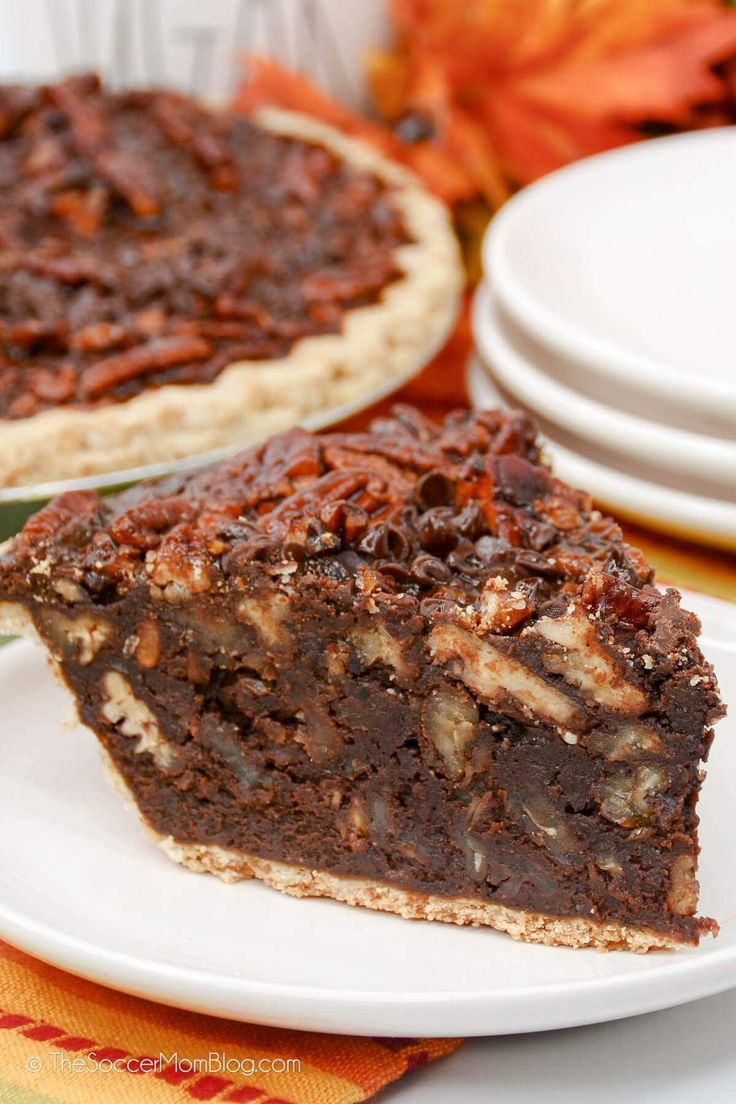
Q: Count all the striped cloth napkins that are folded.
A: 1